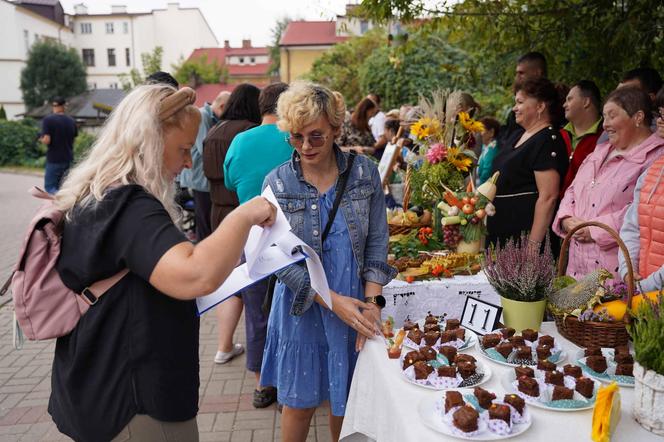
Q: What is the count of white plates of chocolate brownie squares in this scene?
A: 6